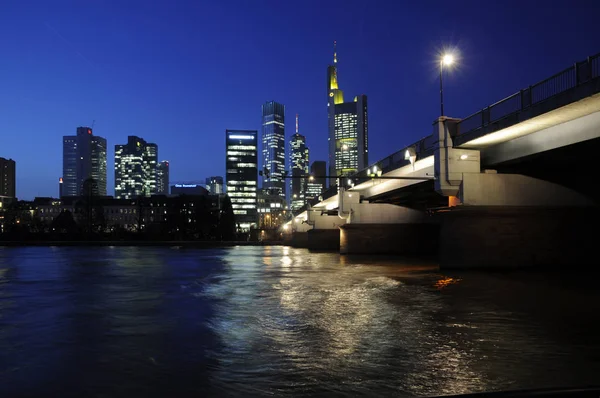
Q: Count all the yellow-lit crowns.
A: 1